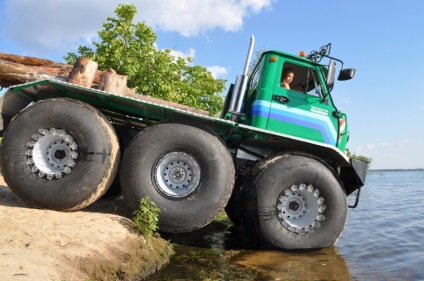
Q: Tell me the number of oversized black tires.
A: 3